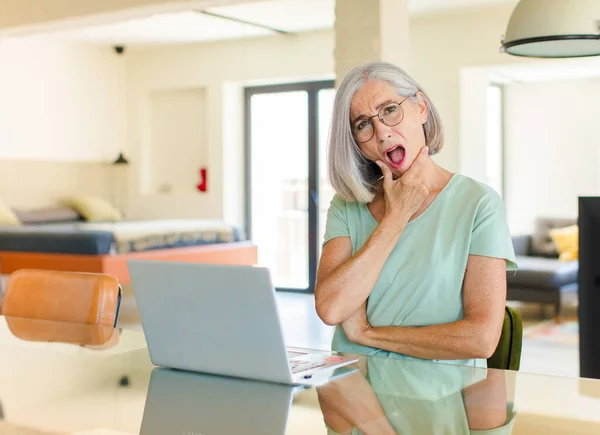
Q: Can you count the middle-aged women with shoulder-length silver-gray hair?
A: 1